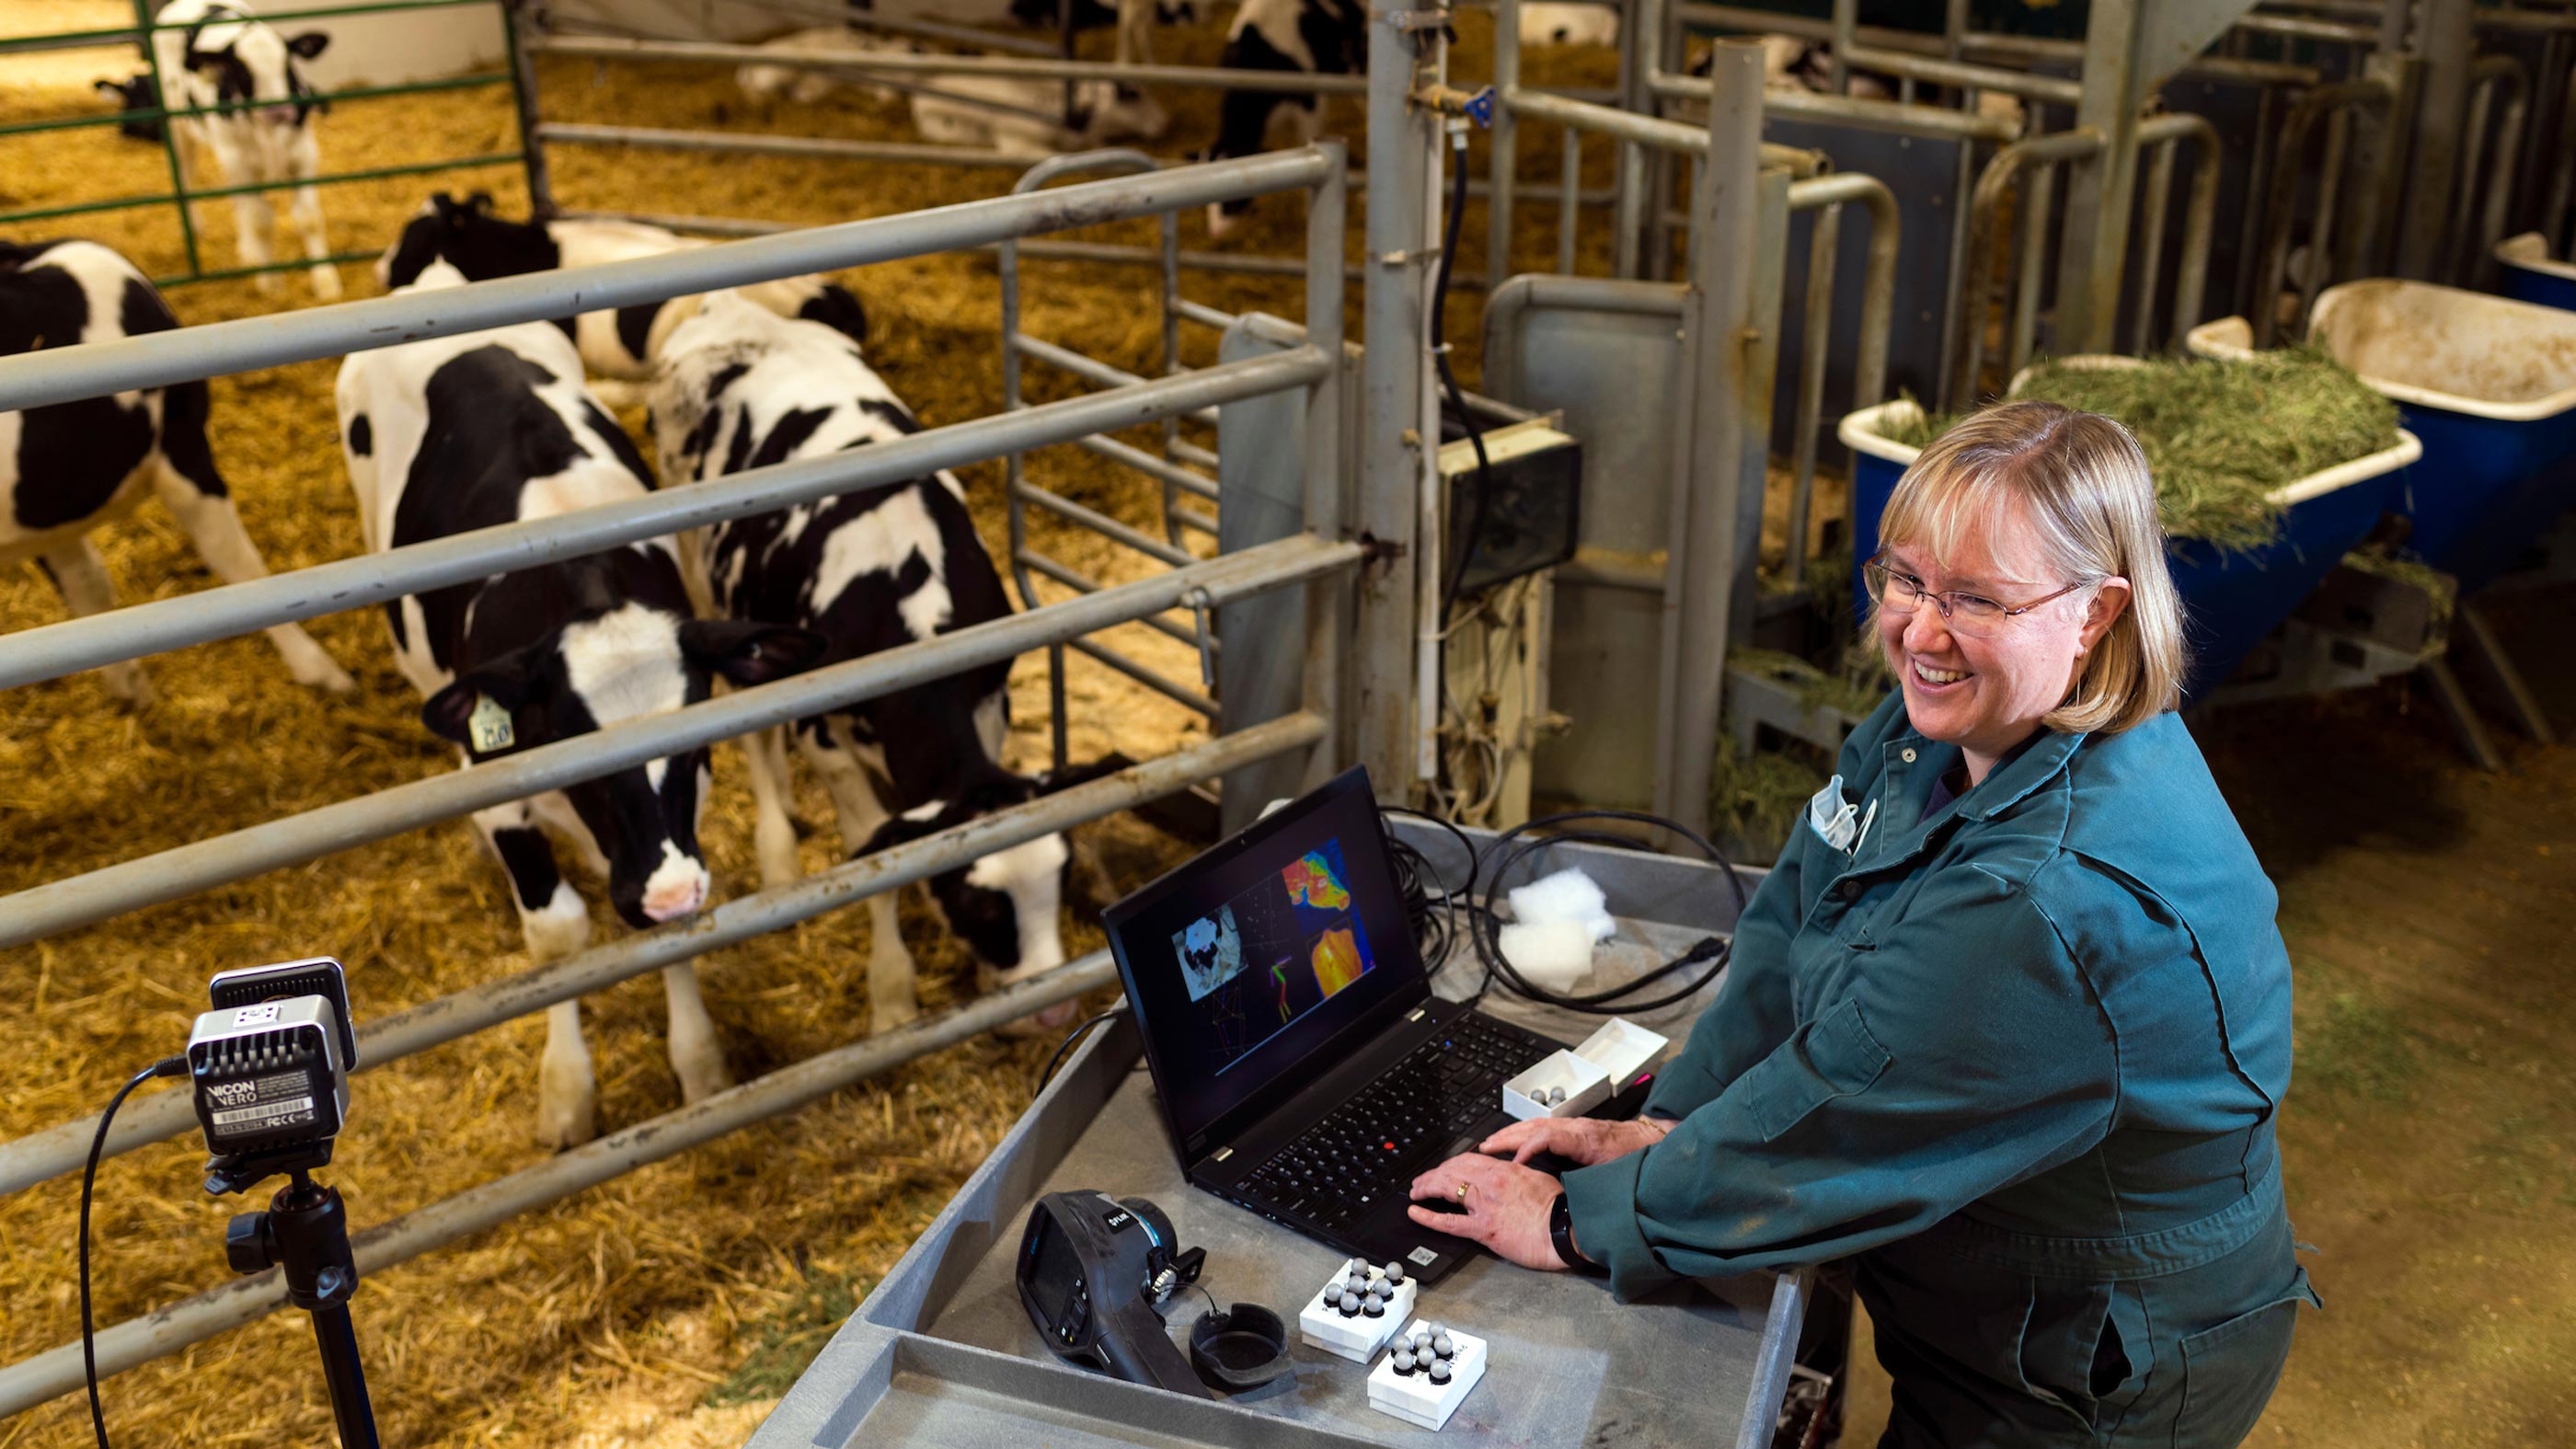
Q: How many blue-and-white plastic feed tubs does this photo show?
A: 3